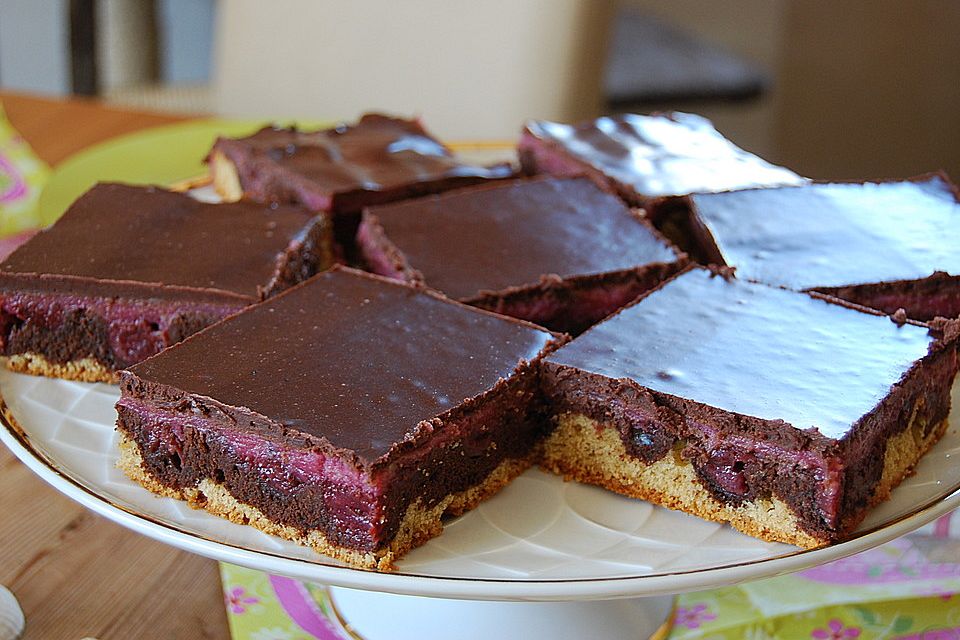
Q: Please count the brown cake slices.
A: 7